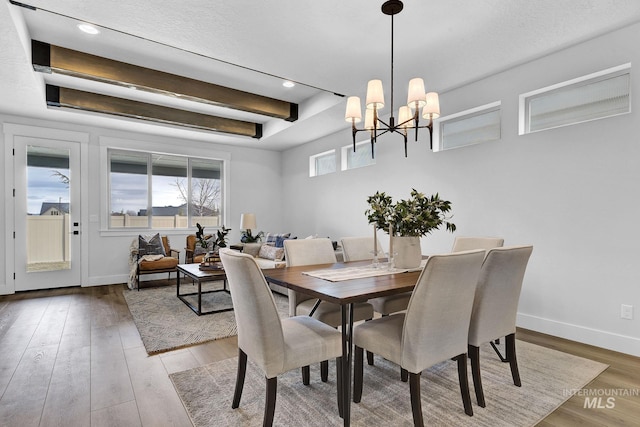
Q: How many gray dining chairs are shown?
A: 6